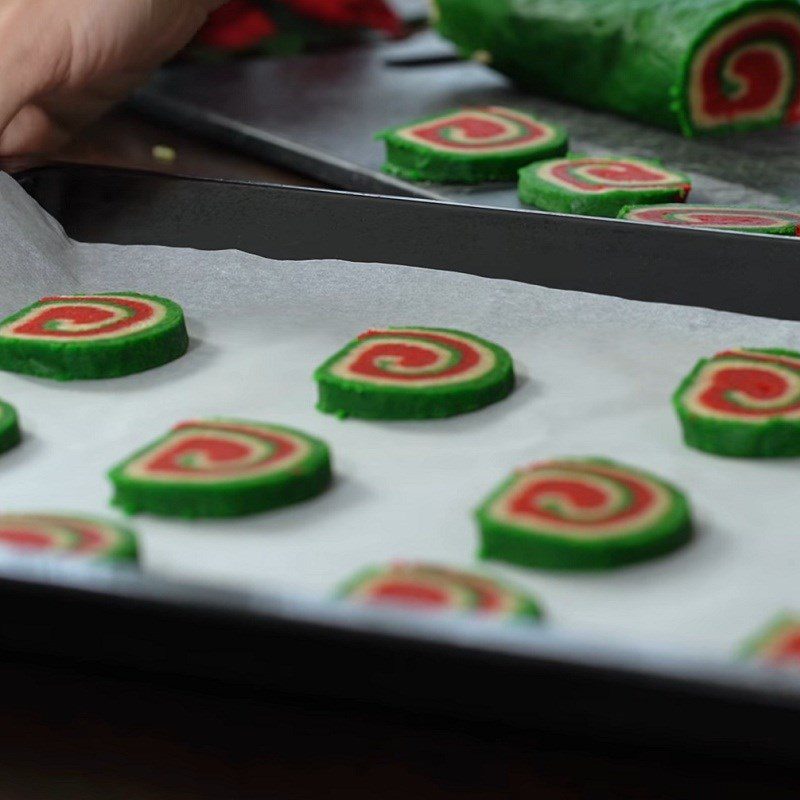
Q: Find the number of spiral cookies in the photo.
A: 12